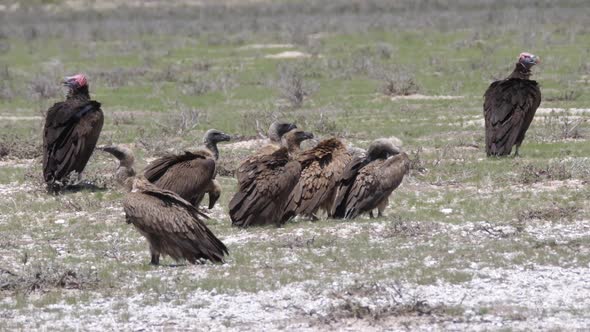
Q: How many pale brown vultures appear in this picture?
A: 7